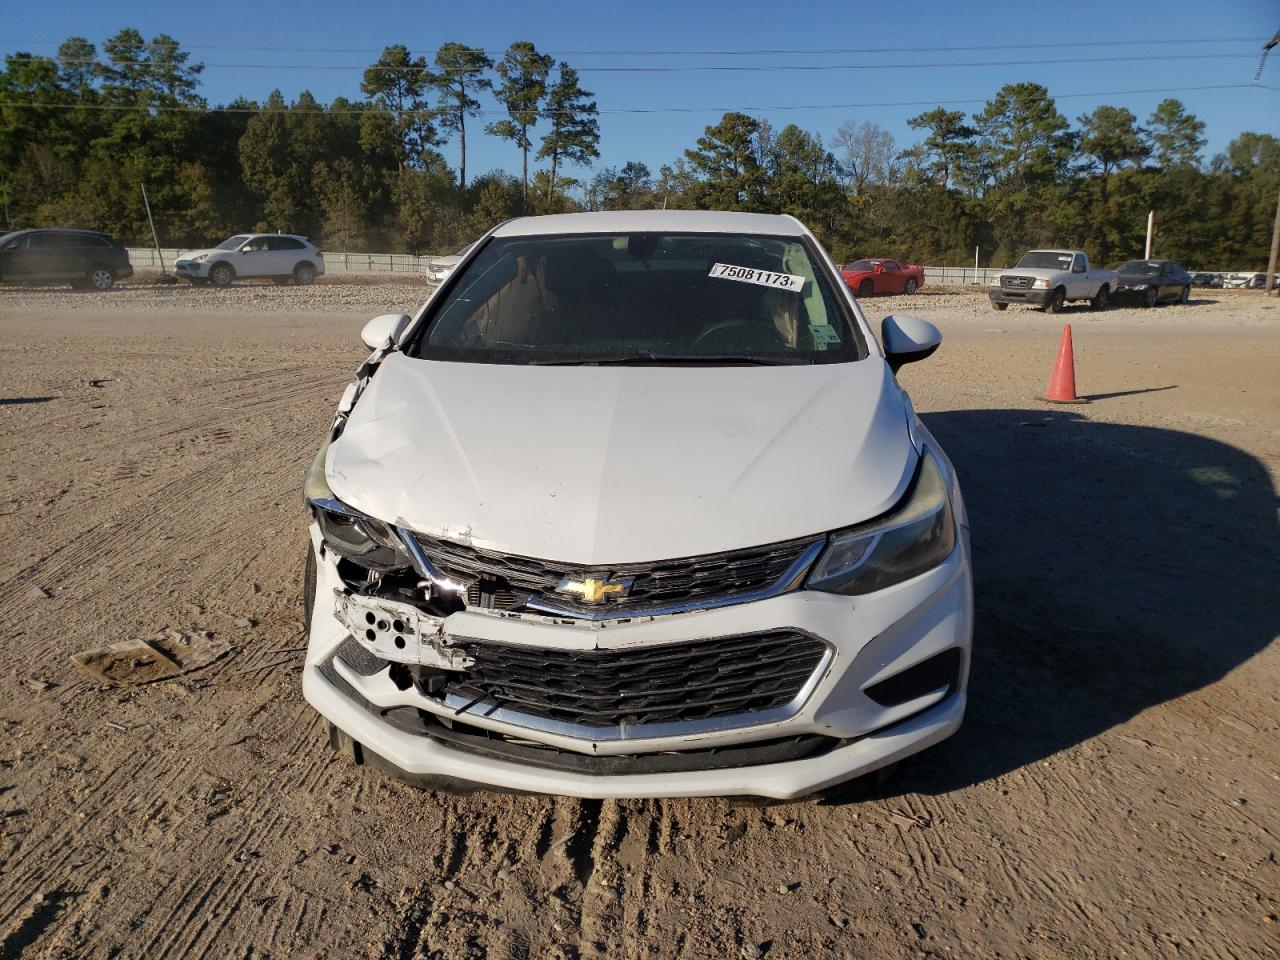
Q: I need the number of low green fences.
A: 0